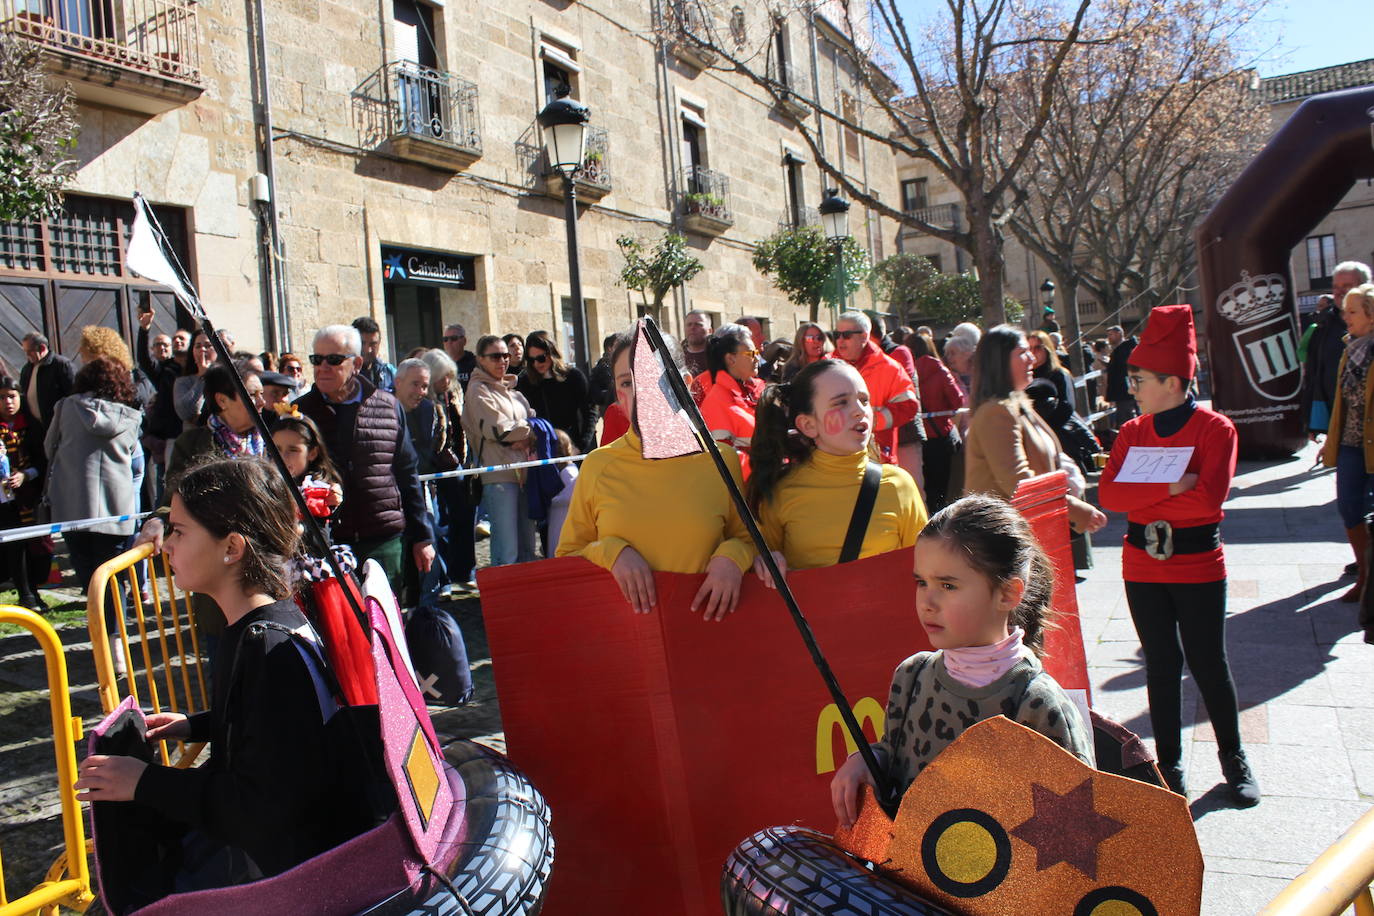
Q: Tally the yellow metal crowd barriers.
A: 3